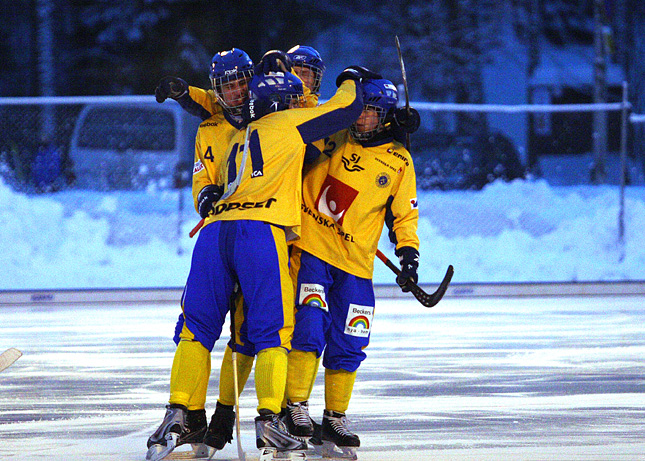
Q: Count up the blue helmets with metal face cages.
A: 4